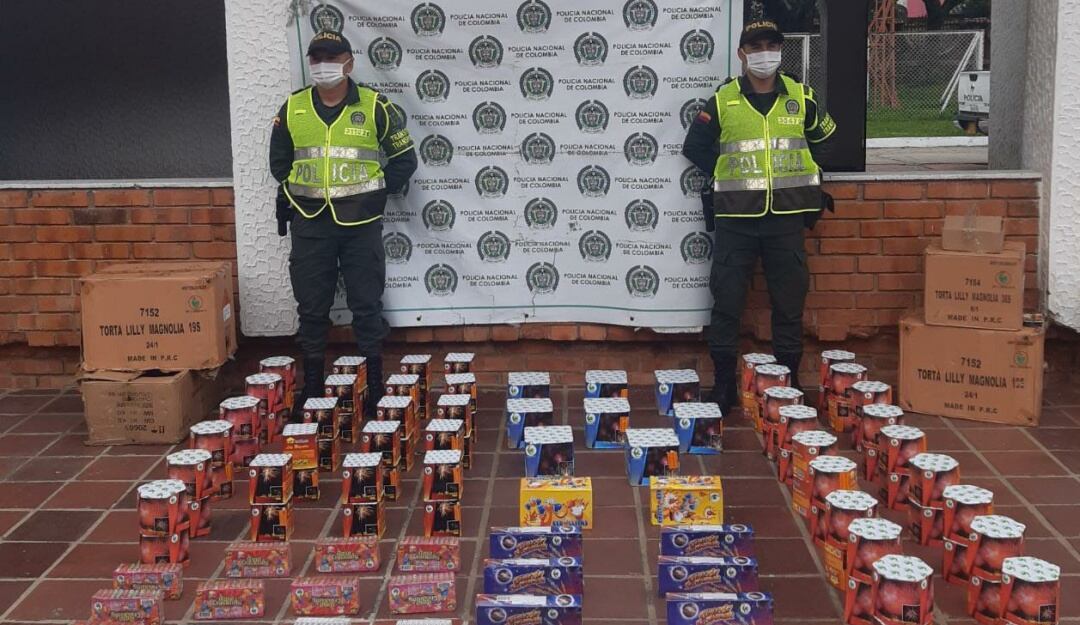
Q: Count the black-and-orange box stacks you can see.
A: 15